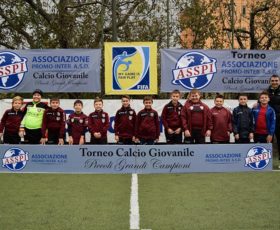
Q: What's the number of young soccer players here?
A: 12